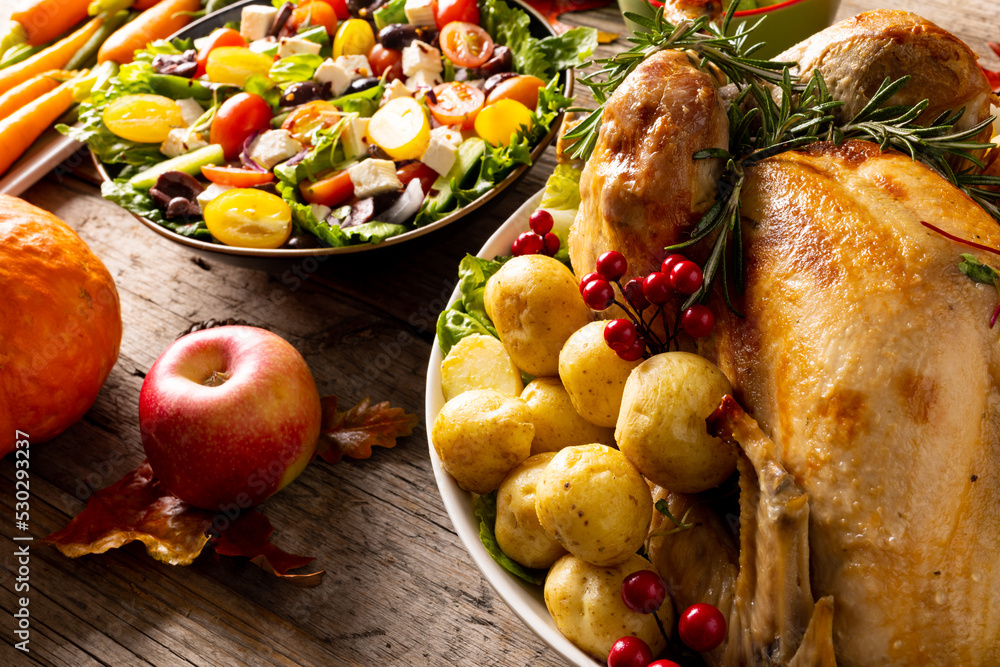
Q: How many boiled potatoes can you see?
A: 9